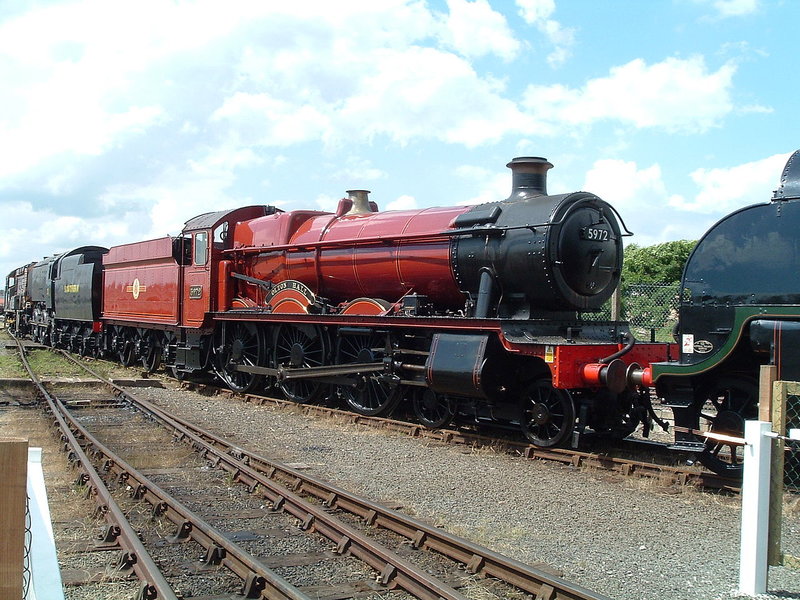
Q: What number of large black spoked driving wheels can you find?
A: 3